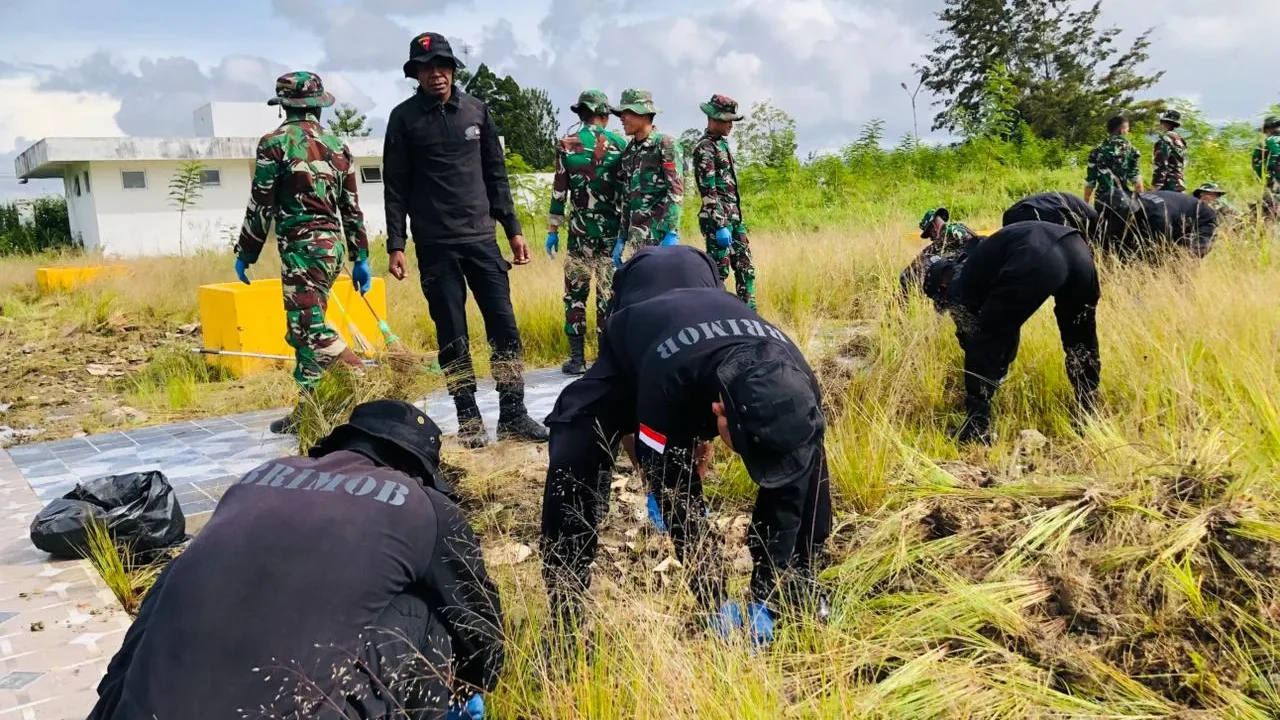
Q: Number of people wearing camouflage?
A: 9